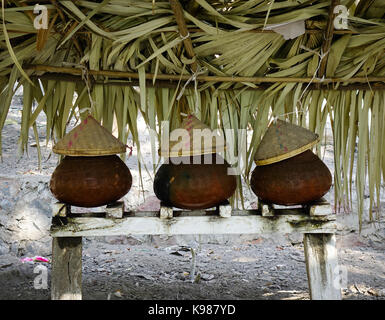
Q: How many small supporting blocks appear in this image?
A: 6